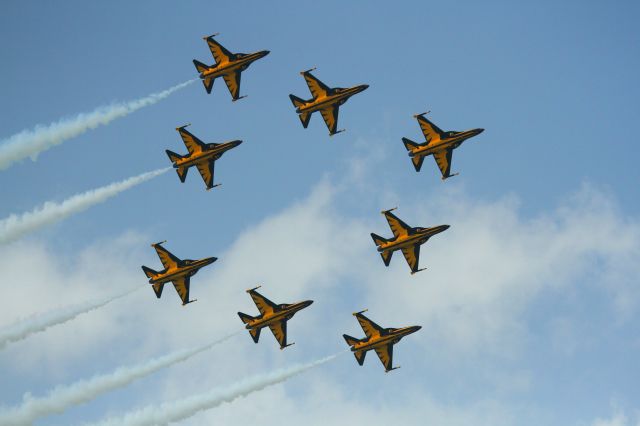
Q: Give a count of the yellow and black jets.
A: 8